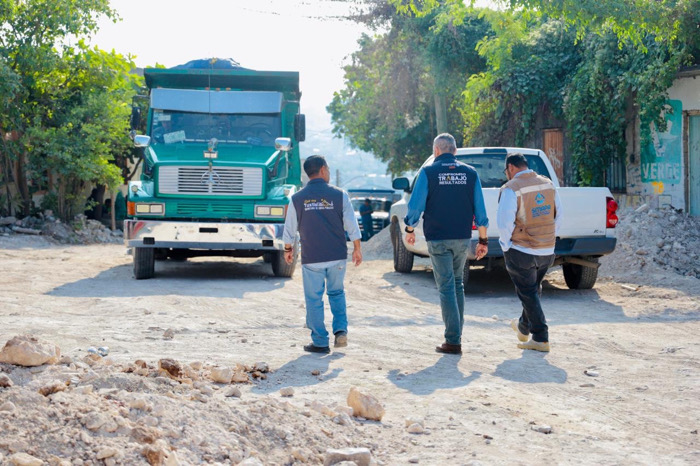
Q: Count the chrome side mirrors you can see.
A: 2